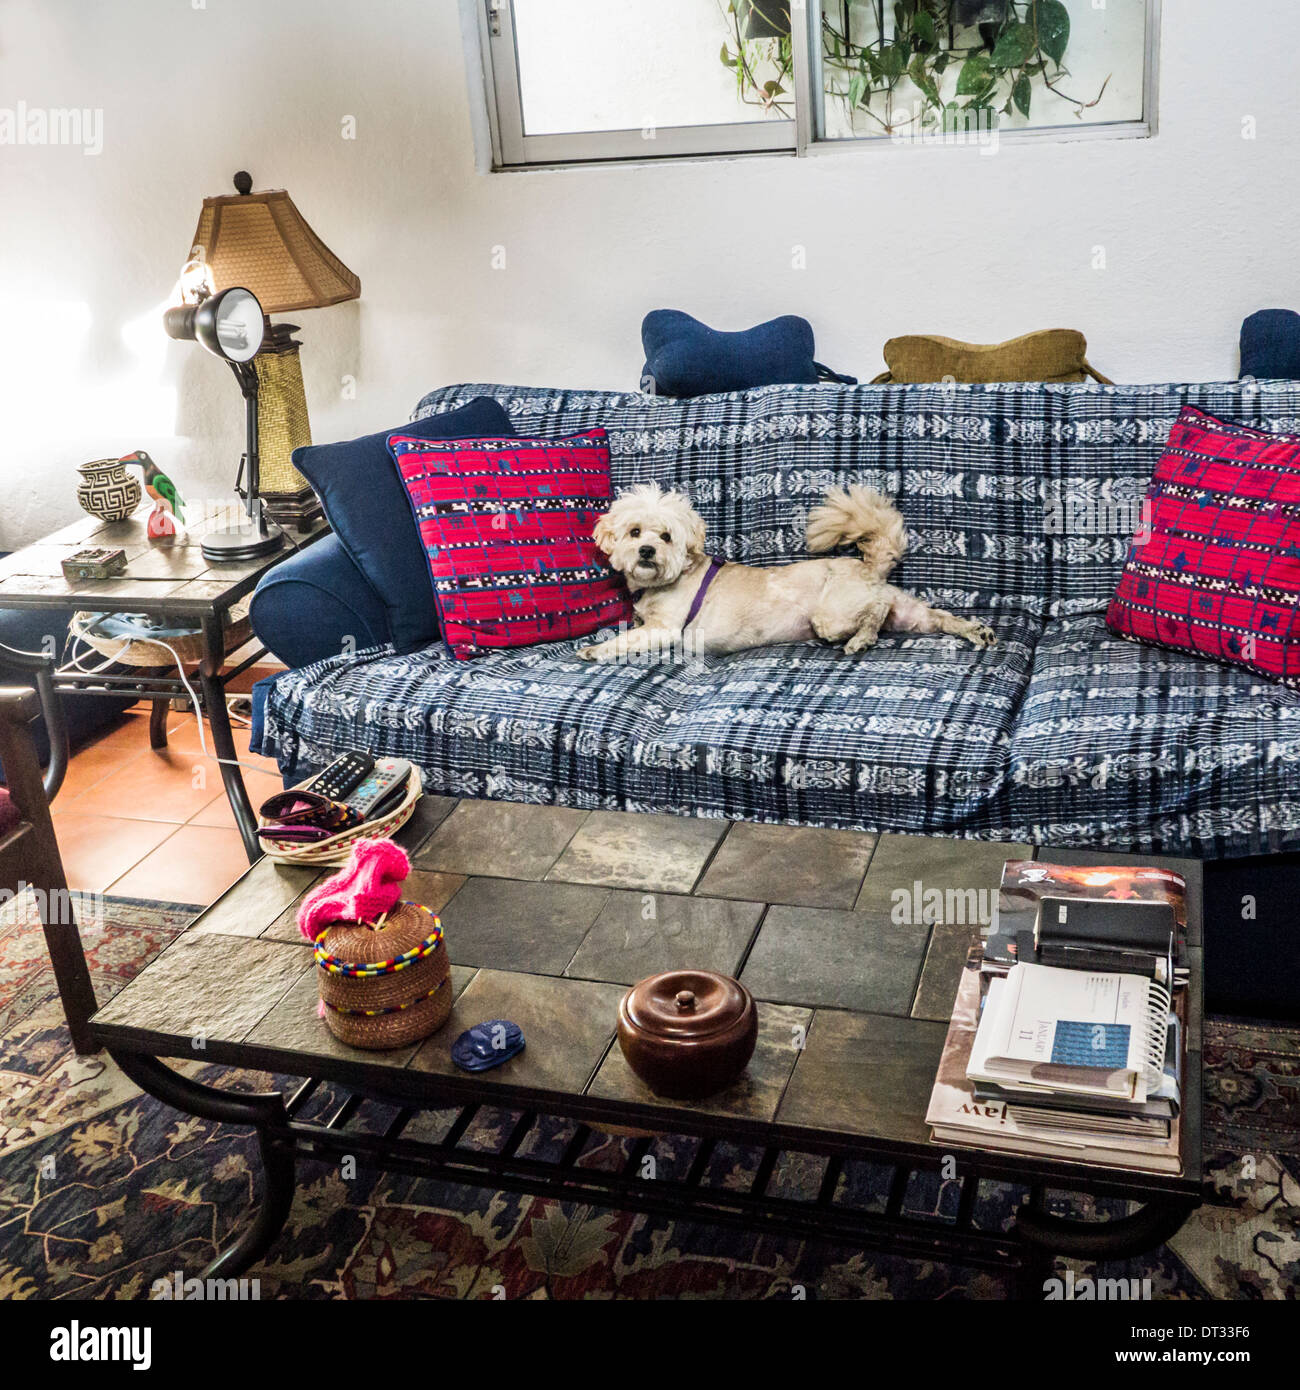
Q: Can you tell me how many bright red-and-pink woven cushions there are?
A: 2